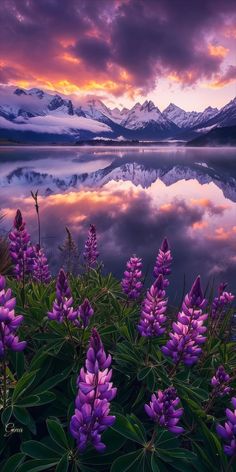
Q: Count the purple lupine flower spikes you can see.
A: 15